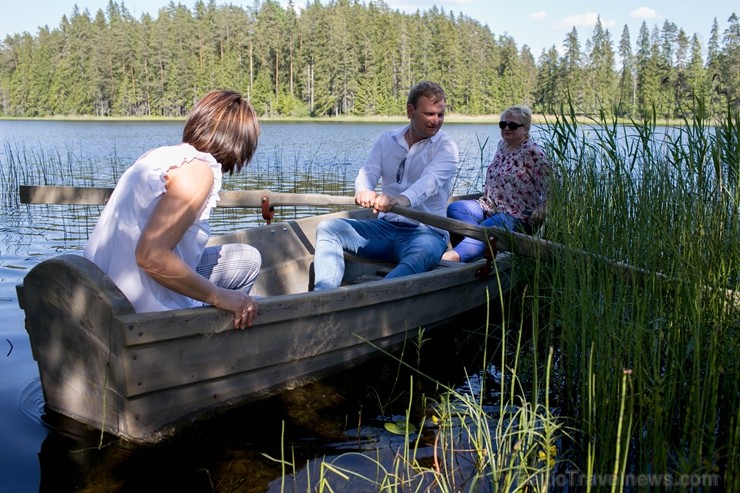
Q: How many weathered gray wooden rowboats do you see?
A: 1